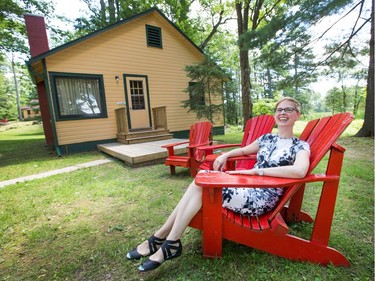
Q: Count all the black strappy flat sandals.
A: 2